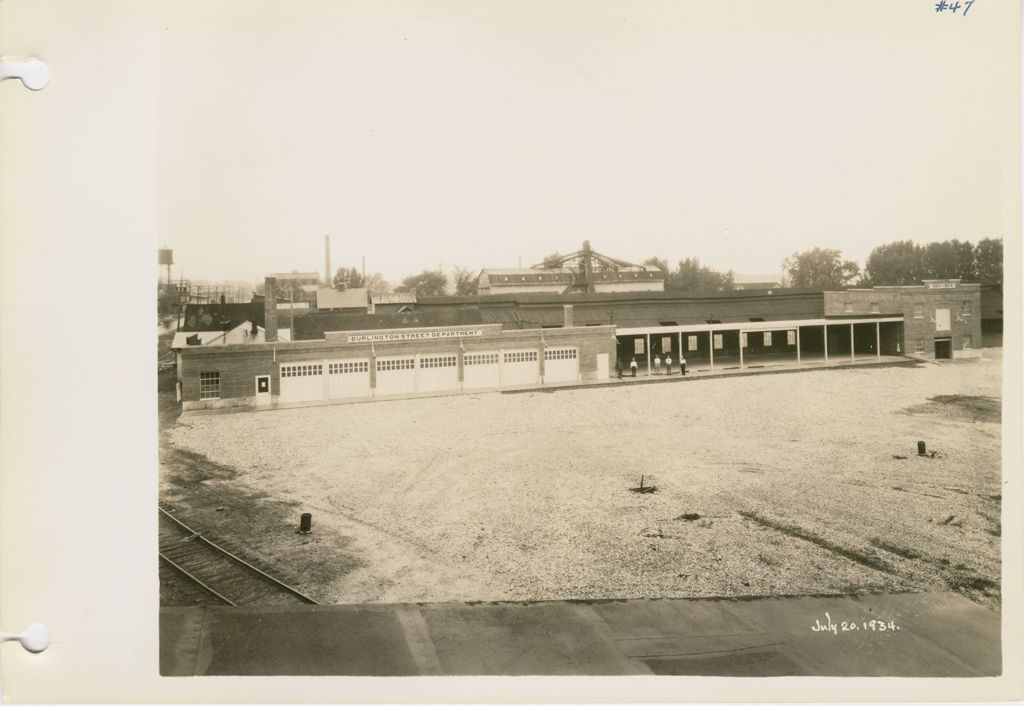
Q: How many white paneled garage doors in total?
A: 7